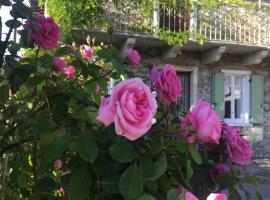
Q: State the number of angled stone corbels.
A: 4